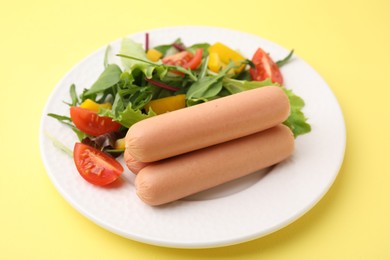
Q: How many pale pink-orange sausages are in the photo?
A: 3